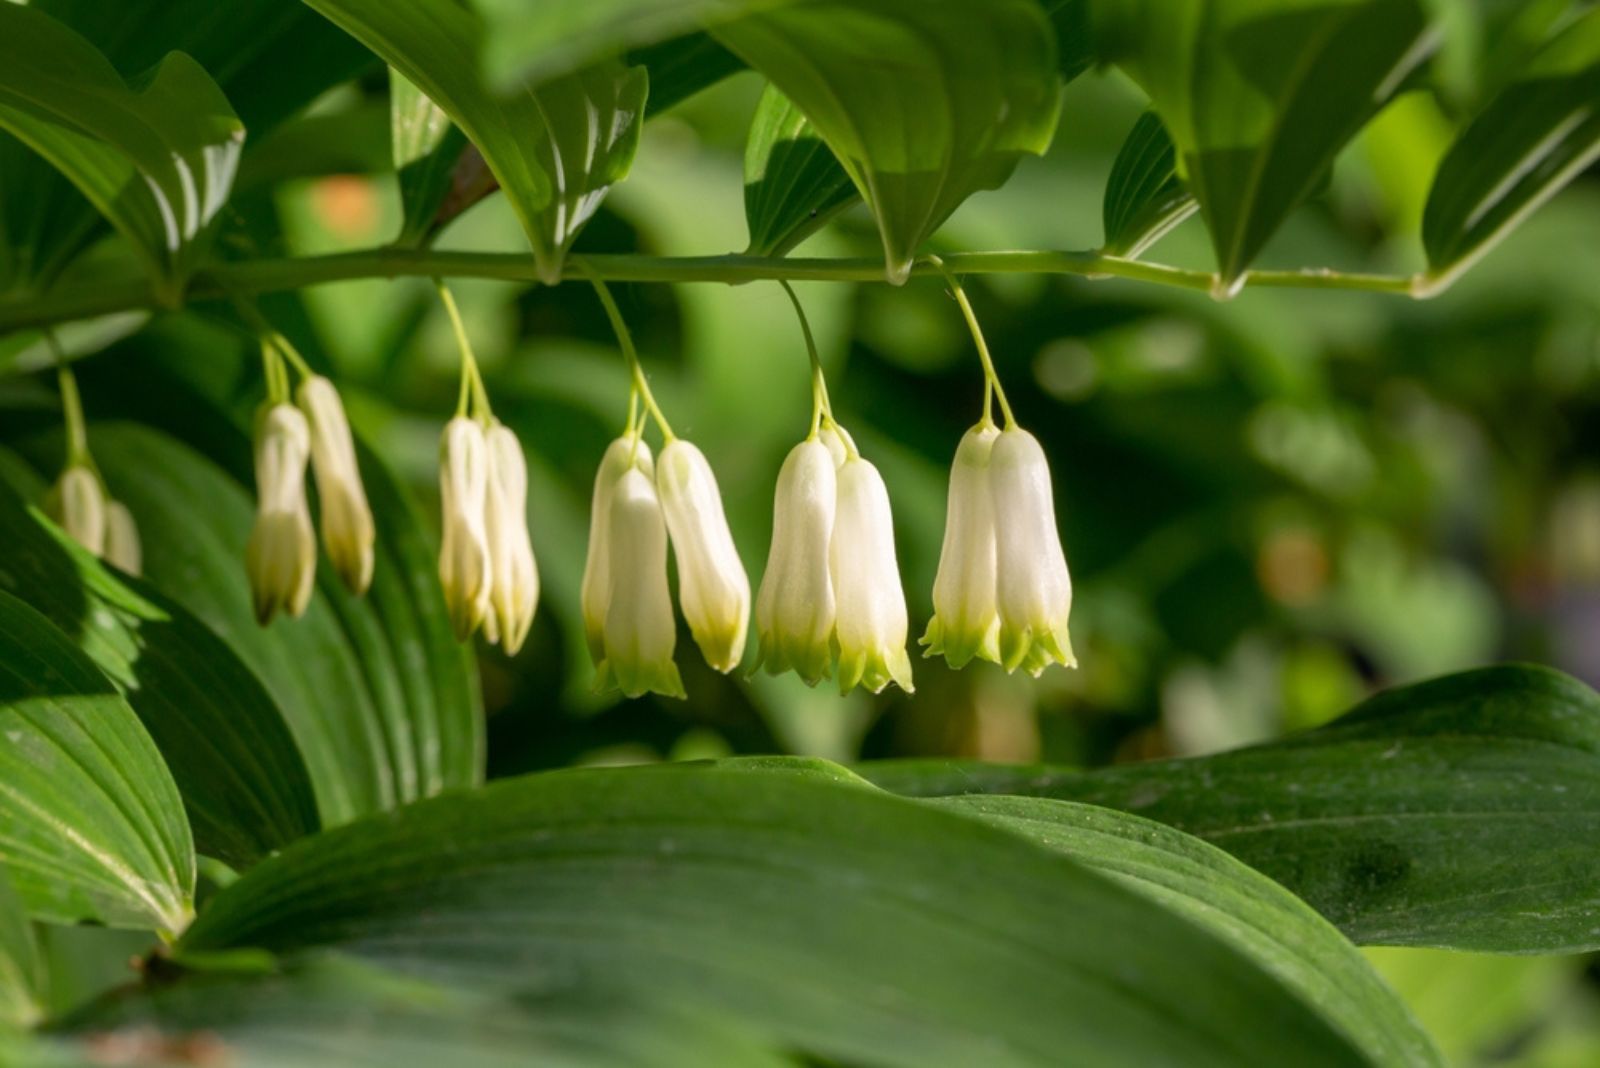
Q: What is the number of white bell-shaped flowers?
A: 14